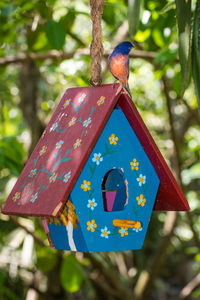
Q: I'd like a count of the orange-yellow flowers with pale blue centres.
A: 13